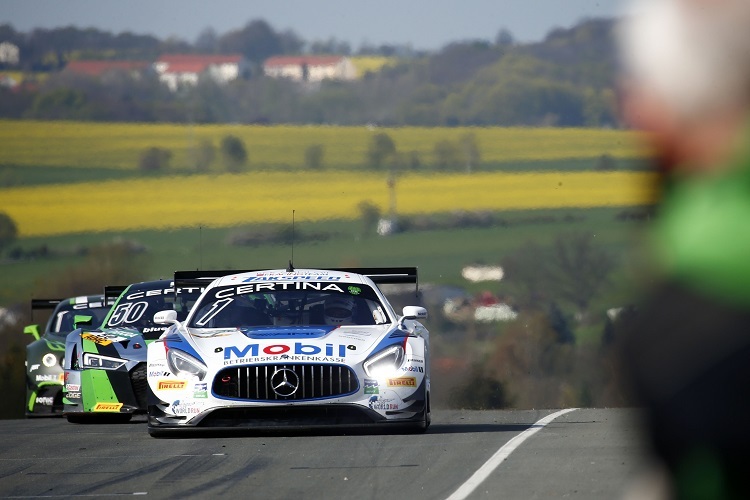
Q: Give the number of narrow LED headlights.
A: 3